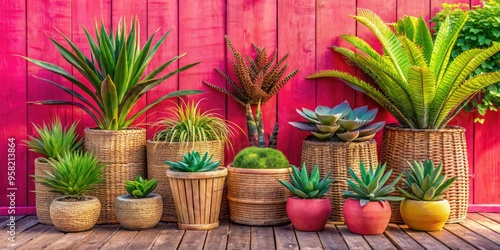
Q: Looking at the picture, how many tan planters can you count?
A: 9